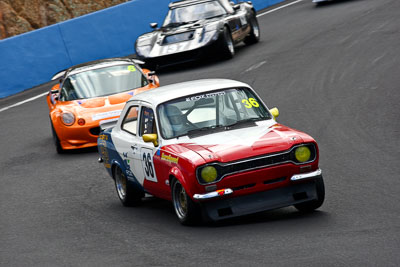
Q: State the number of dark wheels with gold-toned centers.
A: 2